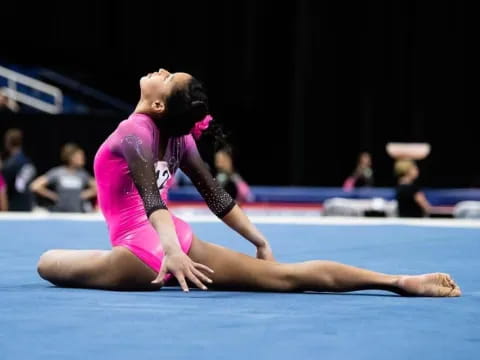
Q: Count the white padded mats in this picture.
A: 2